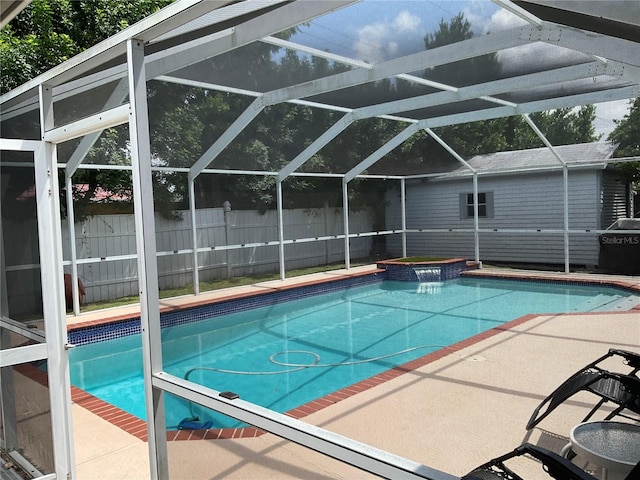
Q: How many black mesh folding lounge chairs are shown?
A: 2